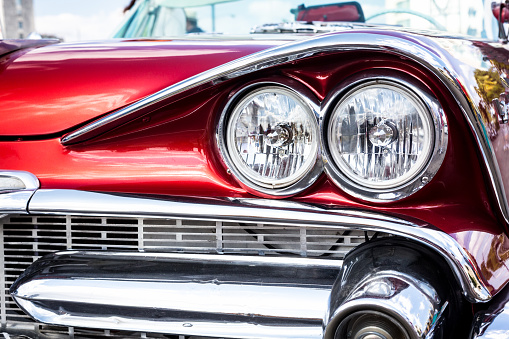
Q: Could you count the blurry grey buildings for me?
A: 1